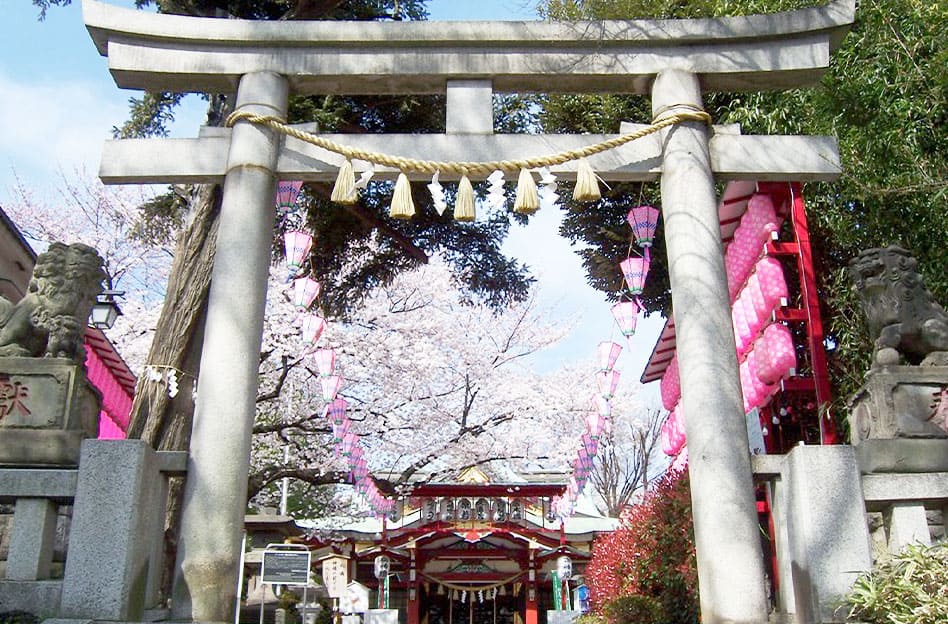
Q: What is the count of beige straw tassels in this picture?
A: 5